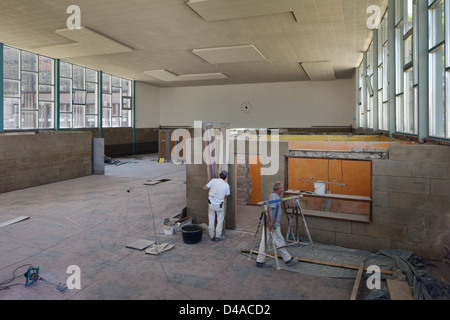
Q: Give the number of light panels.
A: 5